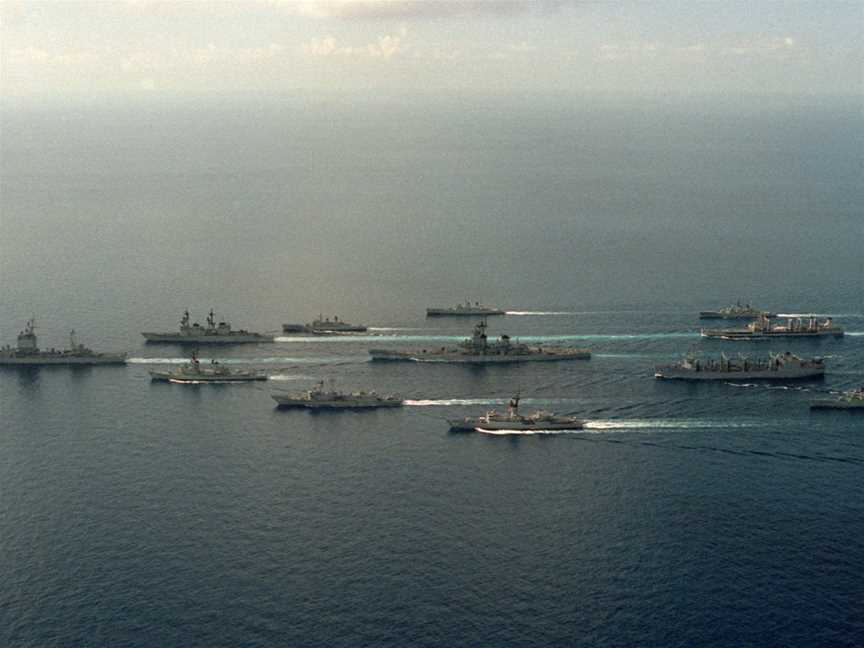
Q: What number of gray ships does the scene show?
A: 12